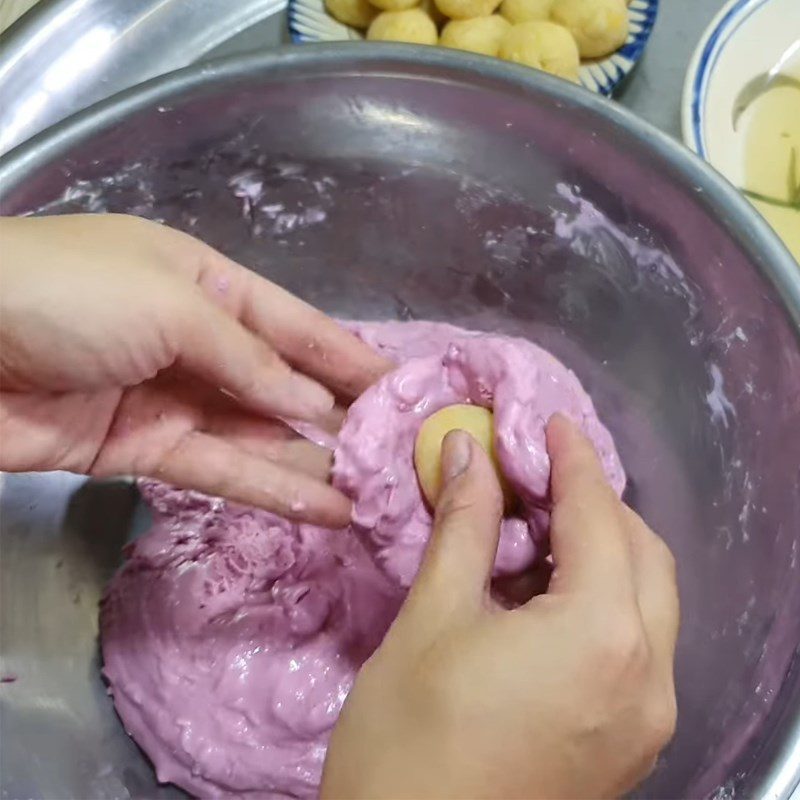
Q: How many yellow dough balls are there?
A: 9